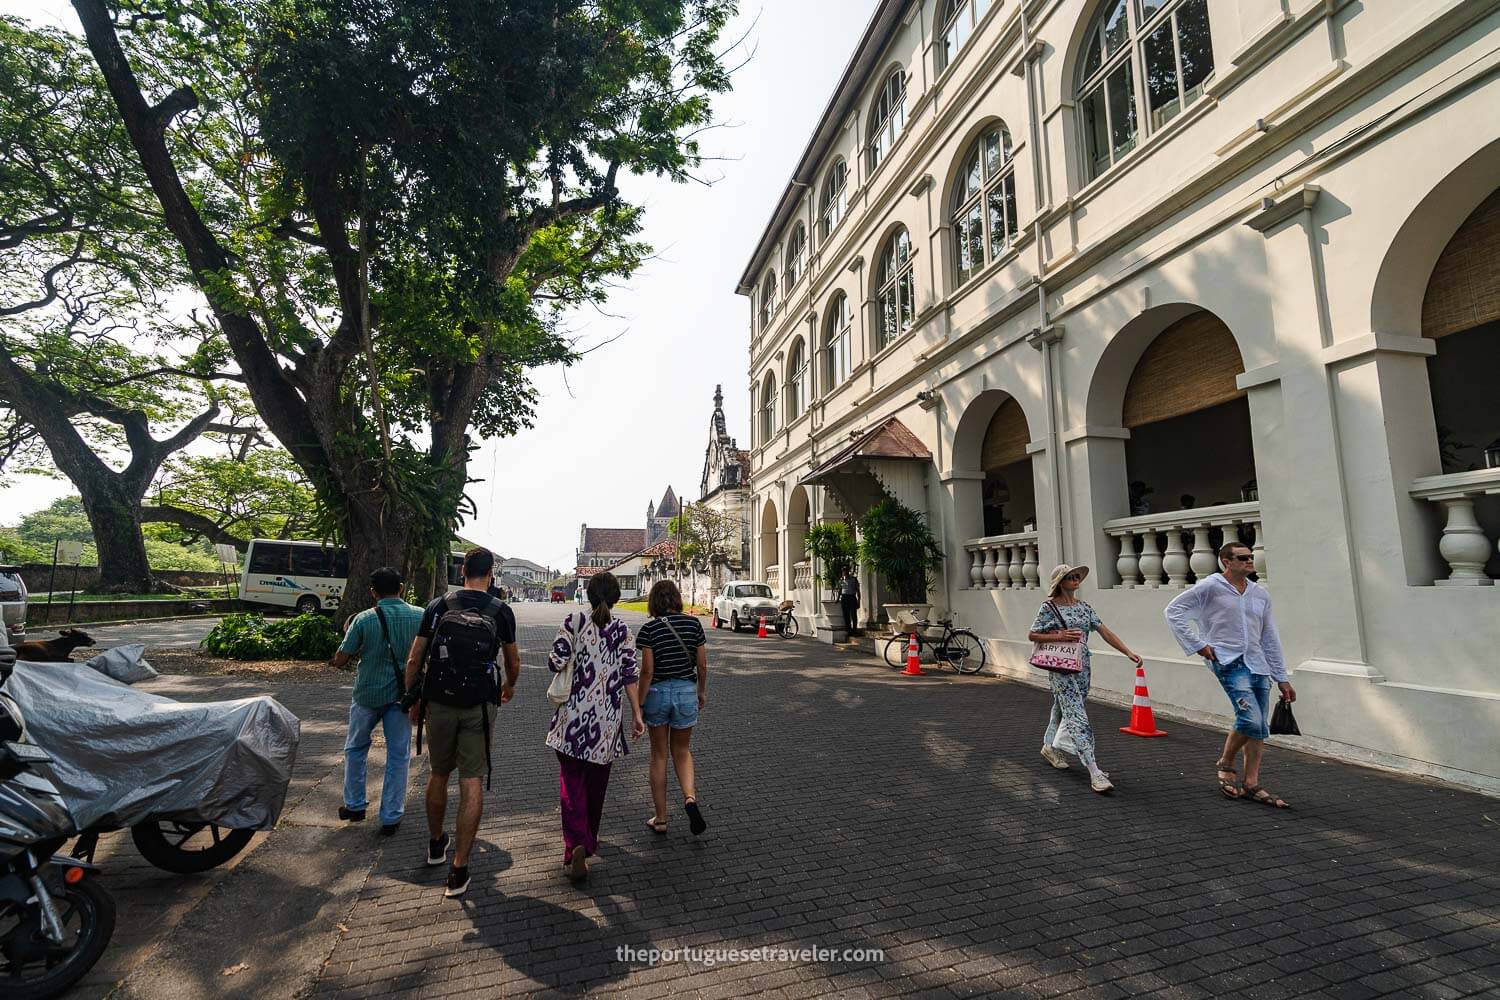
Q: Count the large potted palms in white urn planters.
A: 2